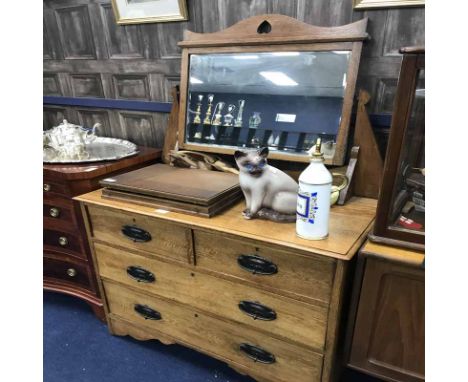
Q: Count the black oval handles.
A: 6